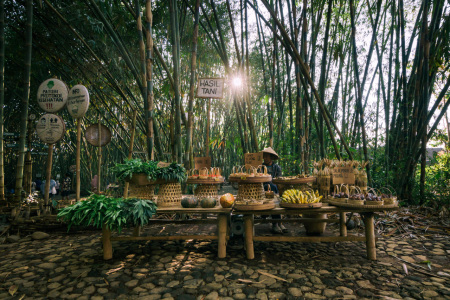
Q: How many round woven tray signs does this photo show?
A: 4